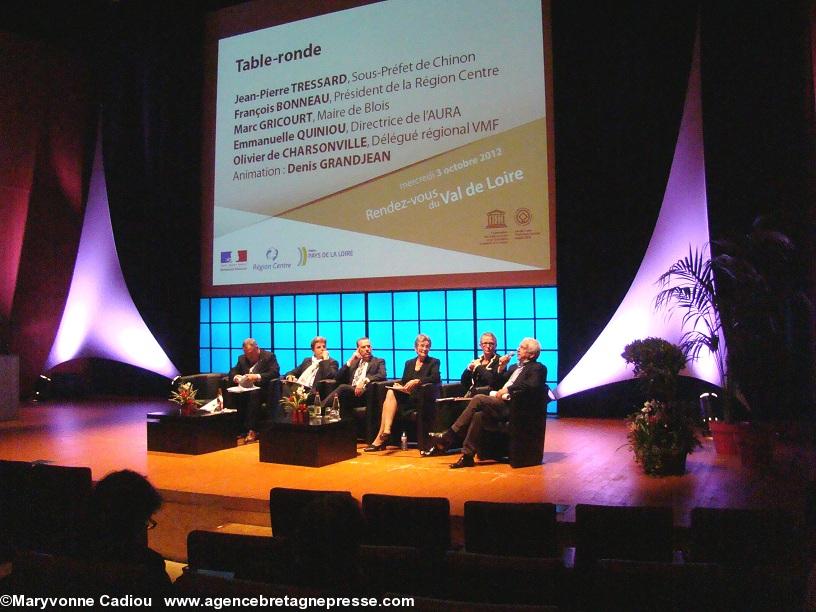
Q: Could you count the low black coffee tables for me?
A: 2